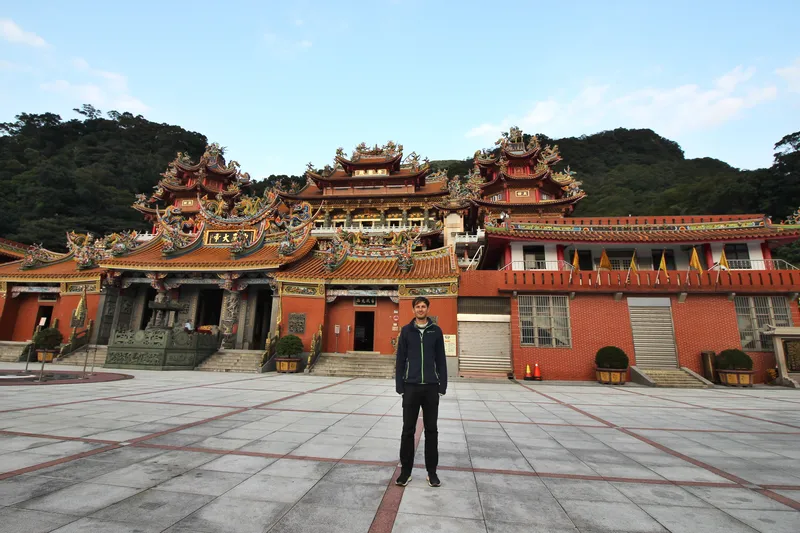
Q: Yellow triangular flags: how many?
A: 6